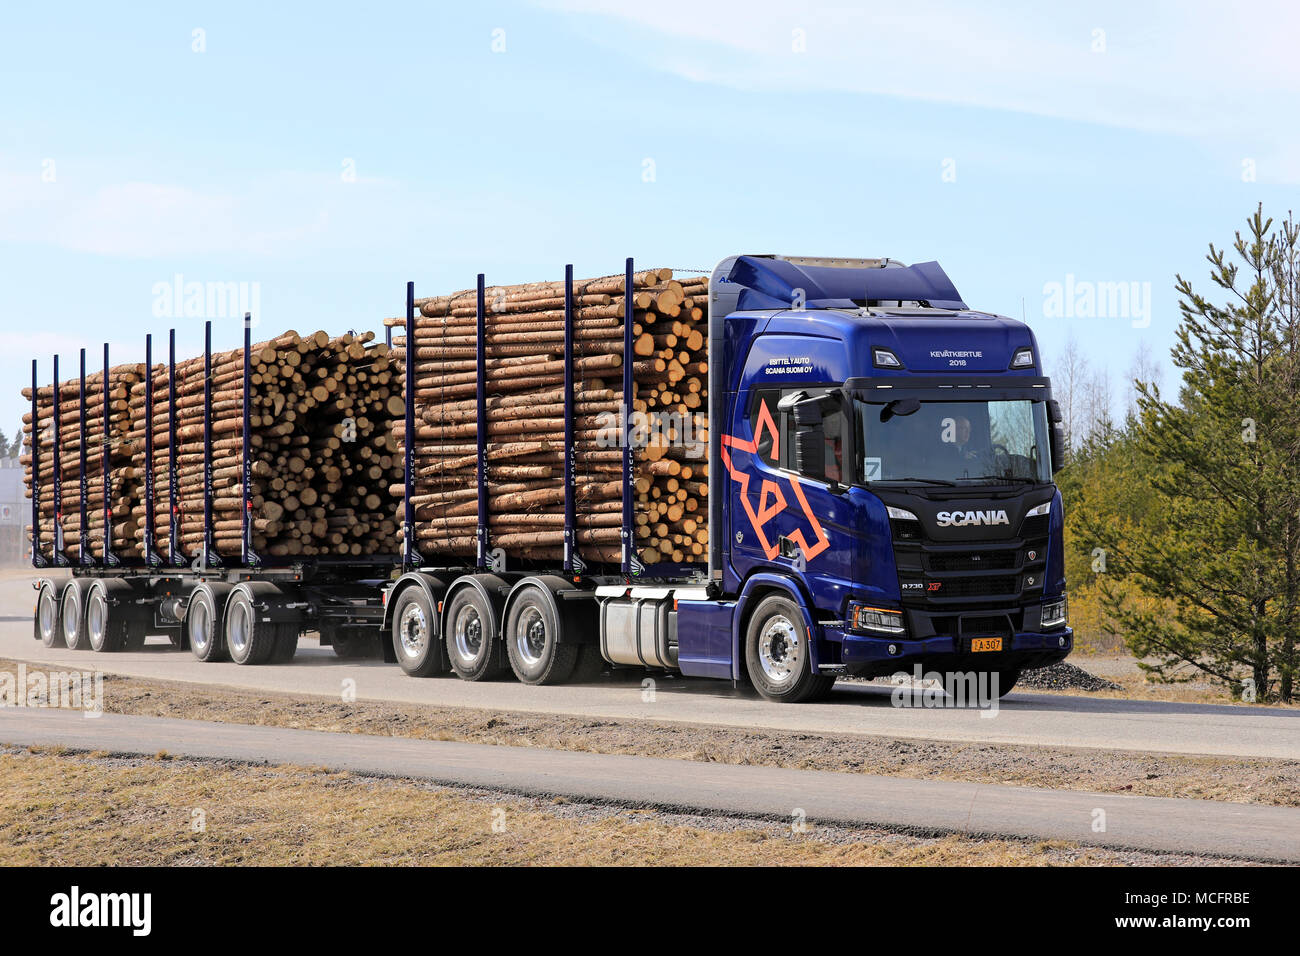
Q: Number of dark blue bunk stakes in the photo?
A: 12